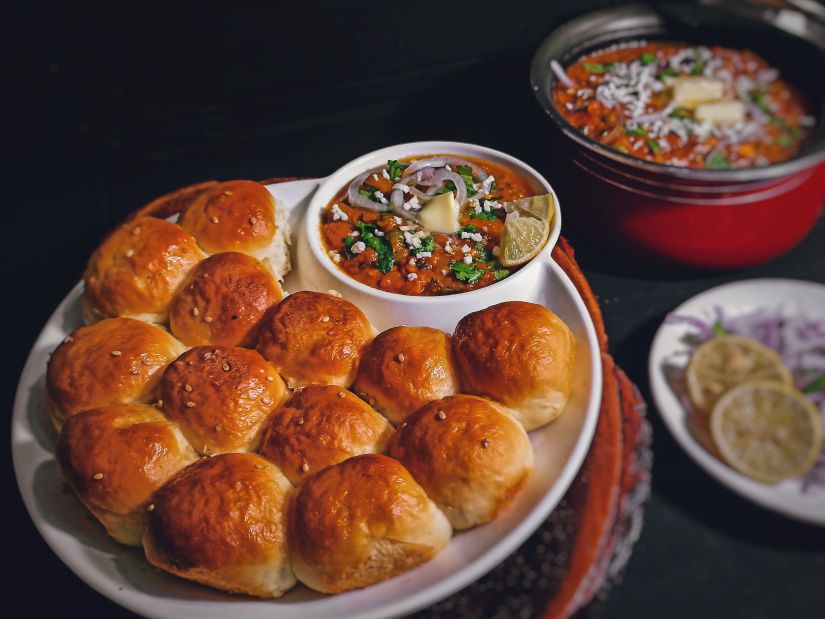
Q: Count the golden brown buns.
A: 13